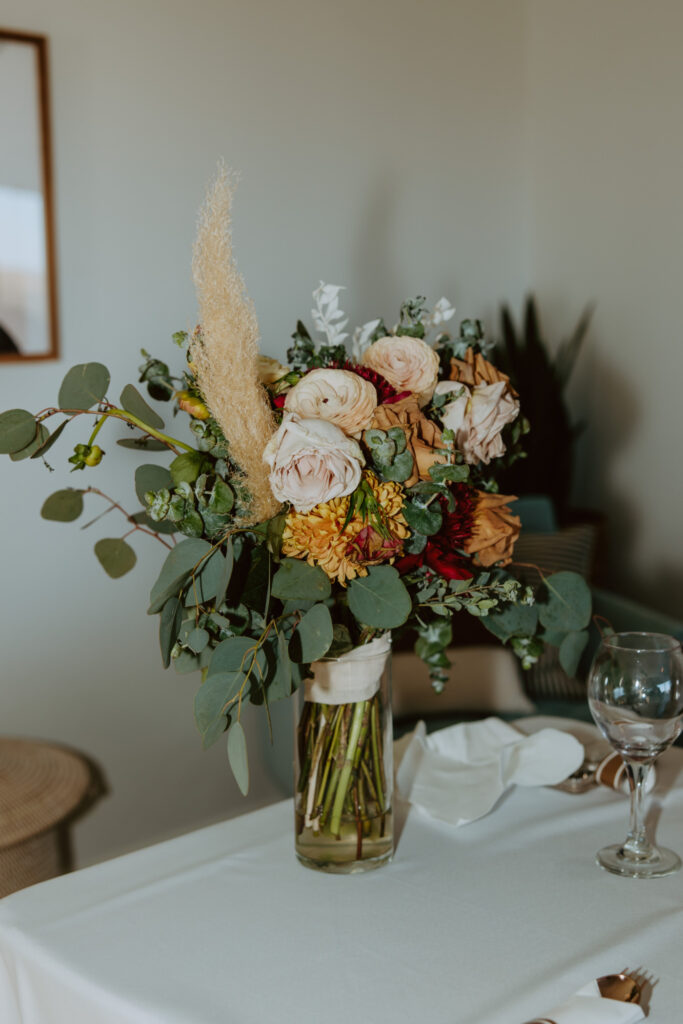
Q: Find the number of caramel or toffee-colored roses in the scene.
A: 3